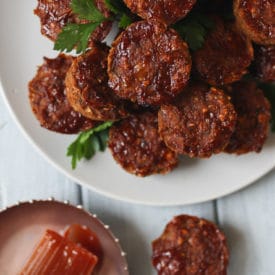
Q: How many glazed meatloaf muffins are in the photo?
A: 12